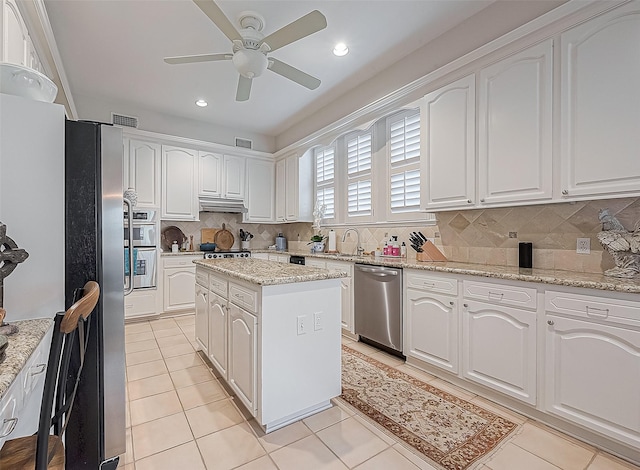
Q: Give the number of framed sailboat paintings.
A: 0